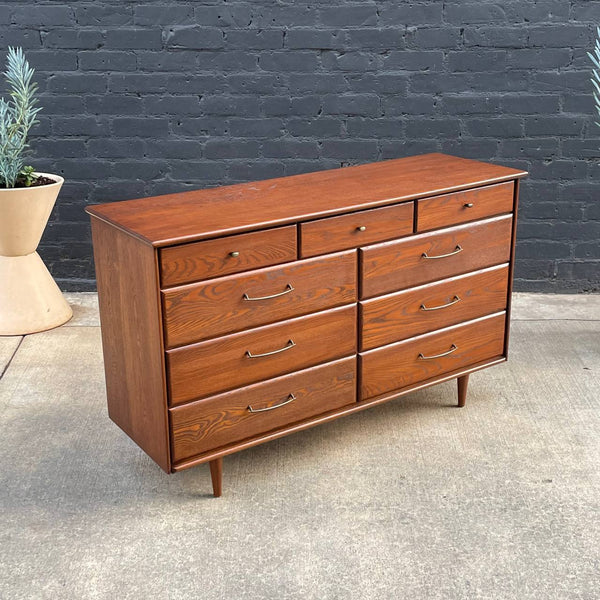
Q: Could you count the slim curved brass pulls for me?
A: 6